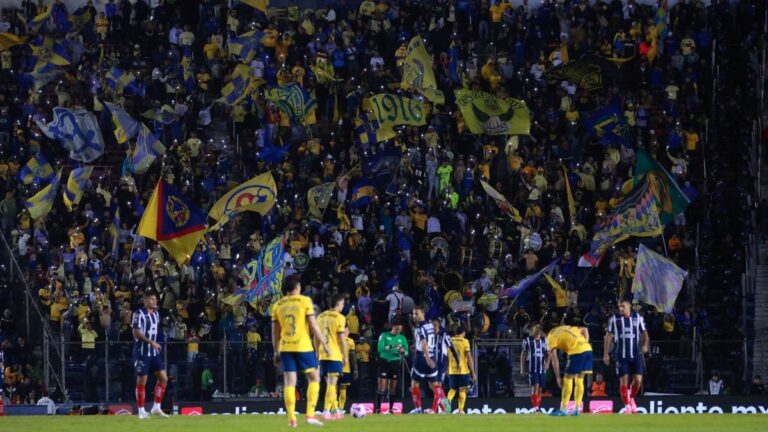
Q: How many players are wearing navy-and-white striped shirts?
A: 5